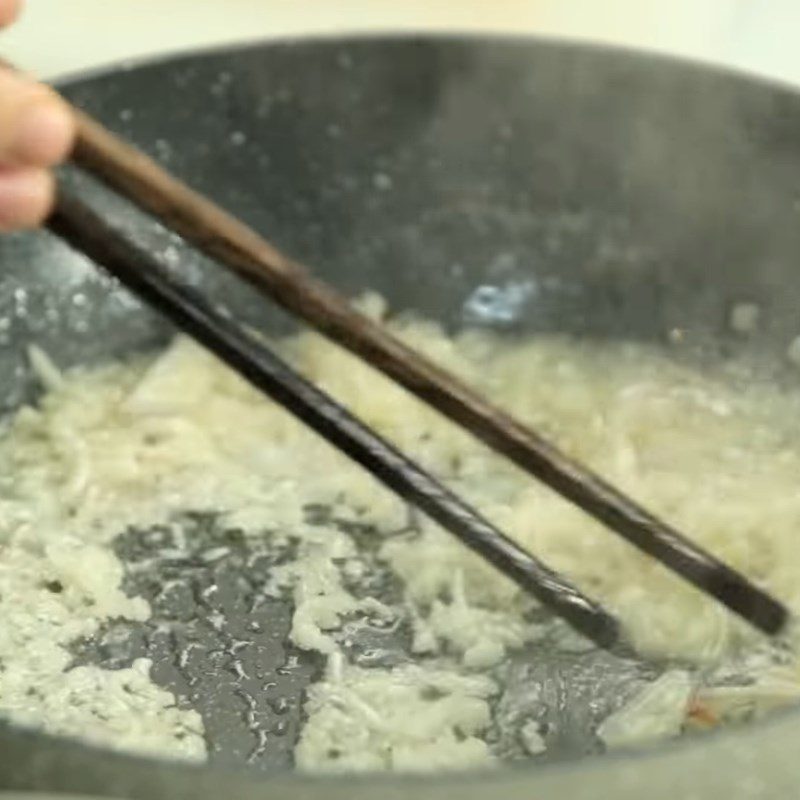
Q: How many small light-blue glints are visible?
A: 1